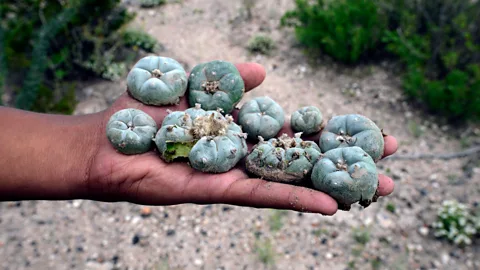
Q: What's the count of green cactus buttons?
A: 9